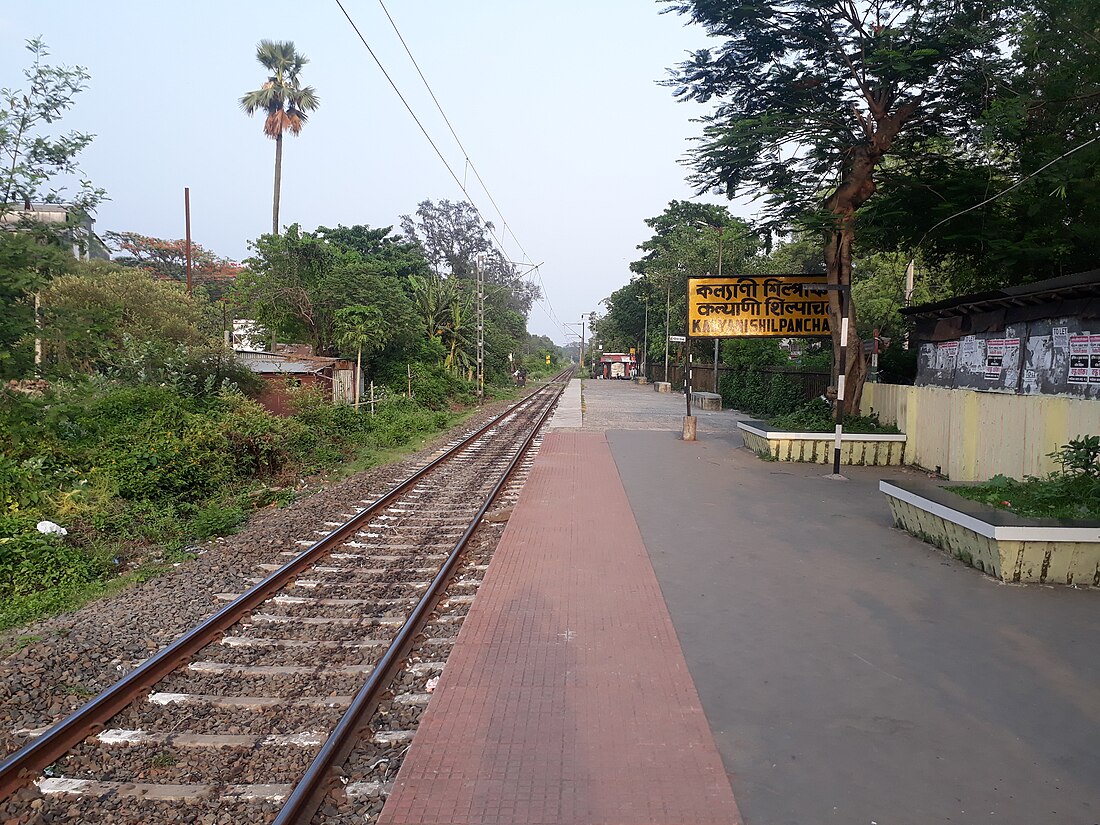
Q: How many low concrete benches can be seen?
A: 3